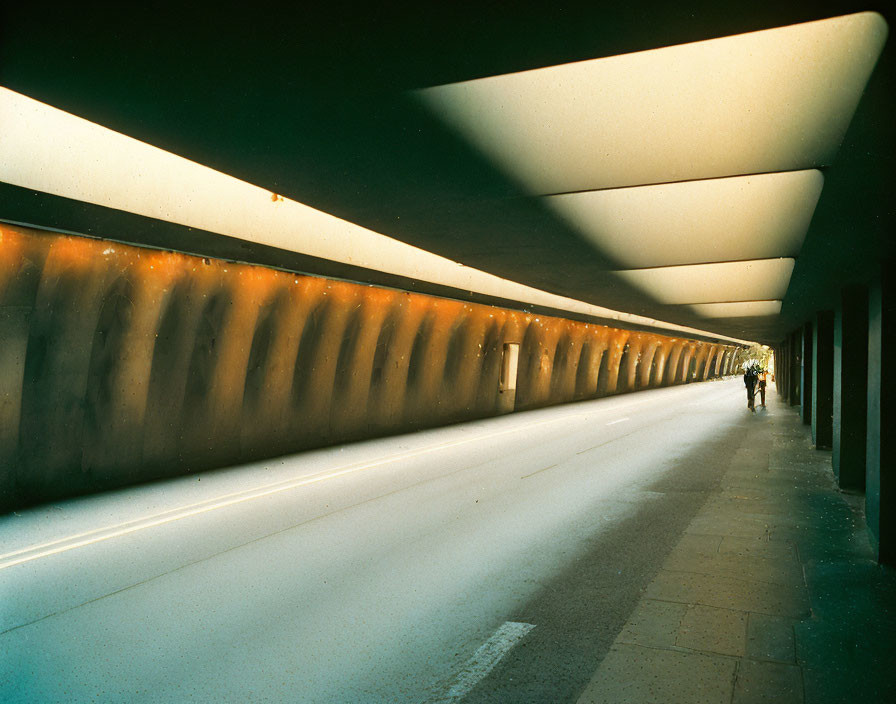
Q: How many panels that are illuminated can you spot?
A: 4